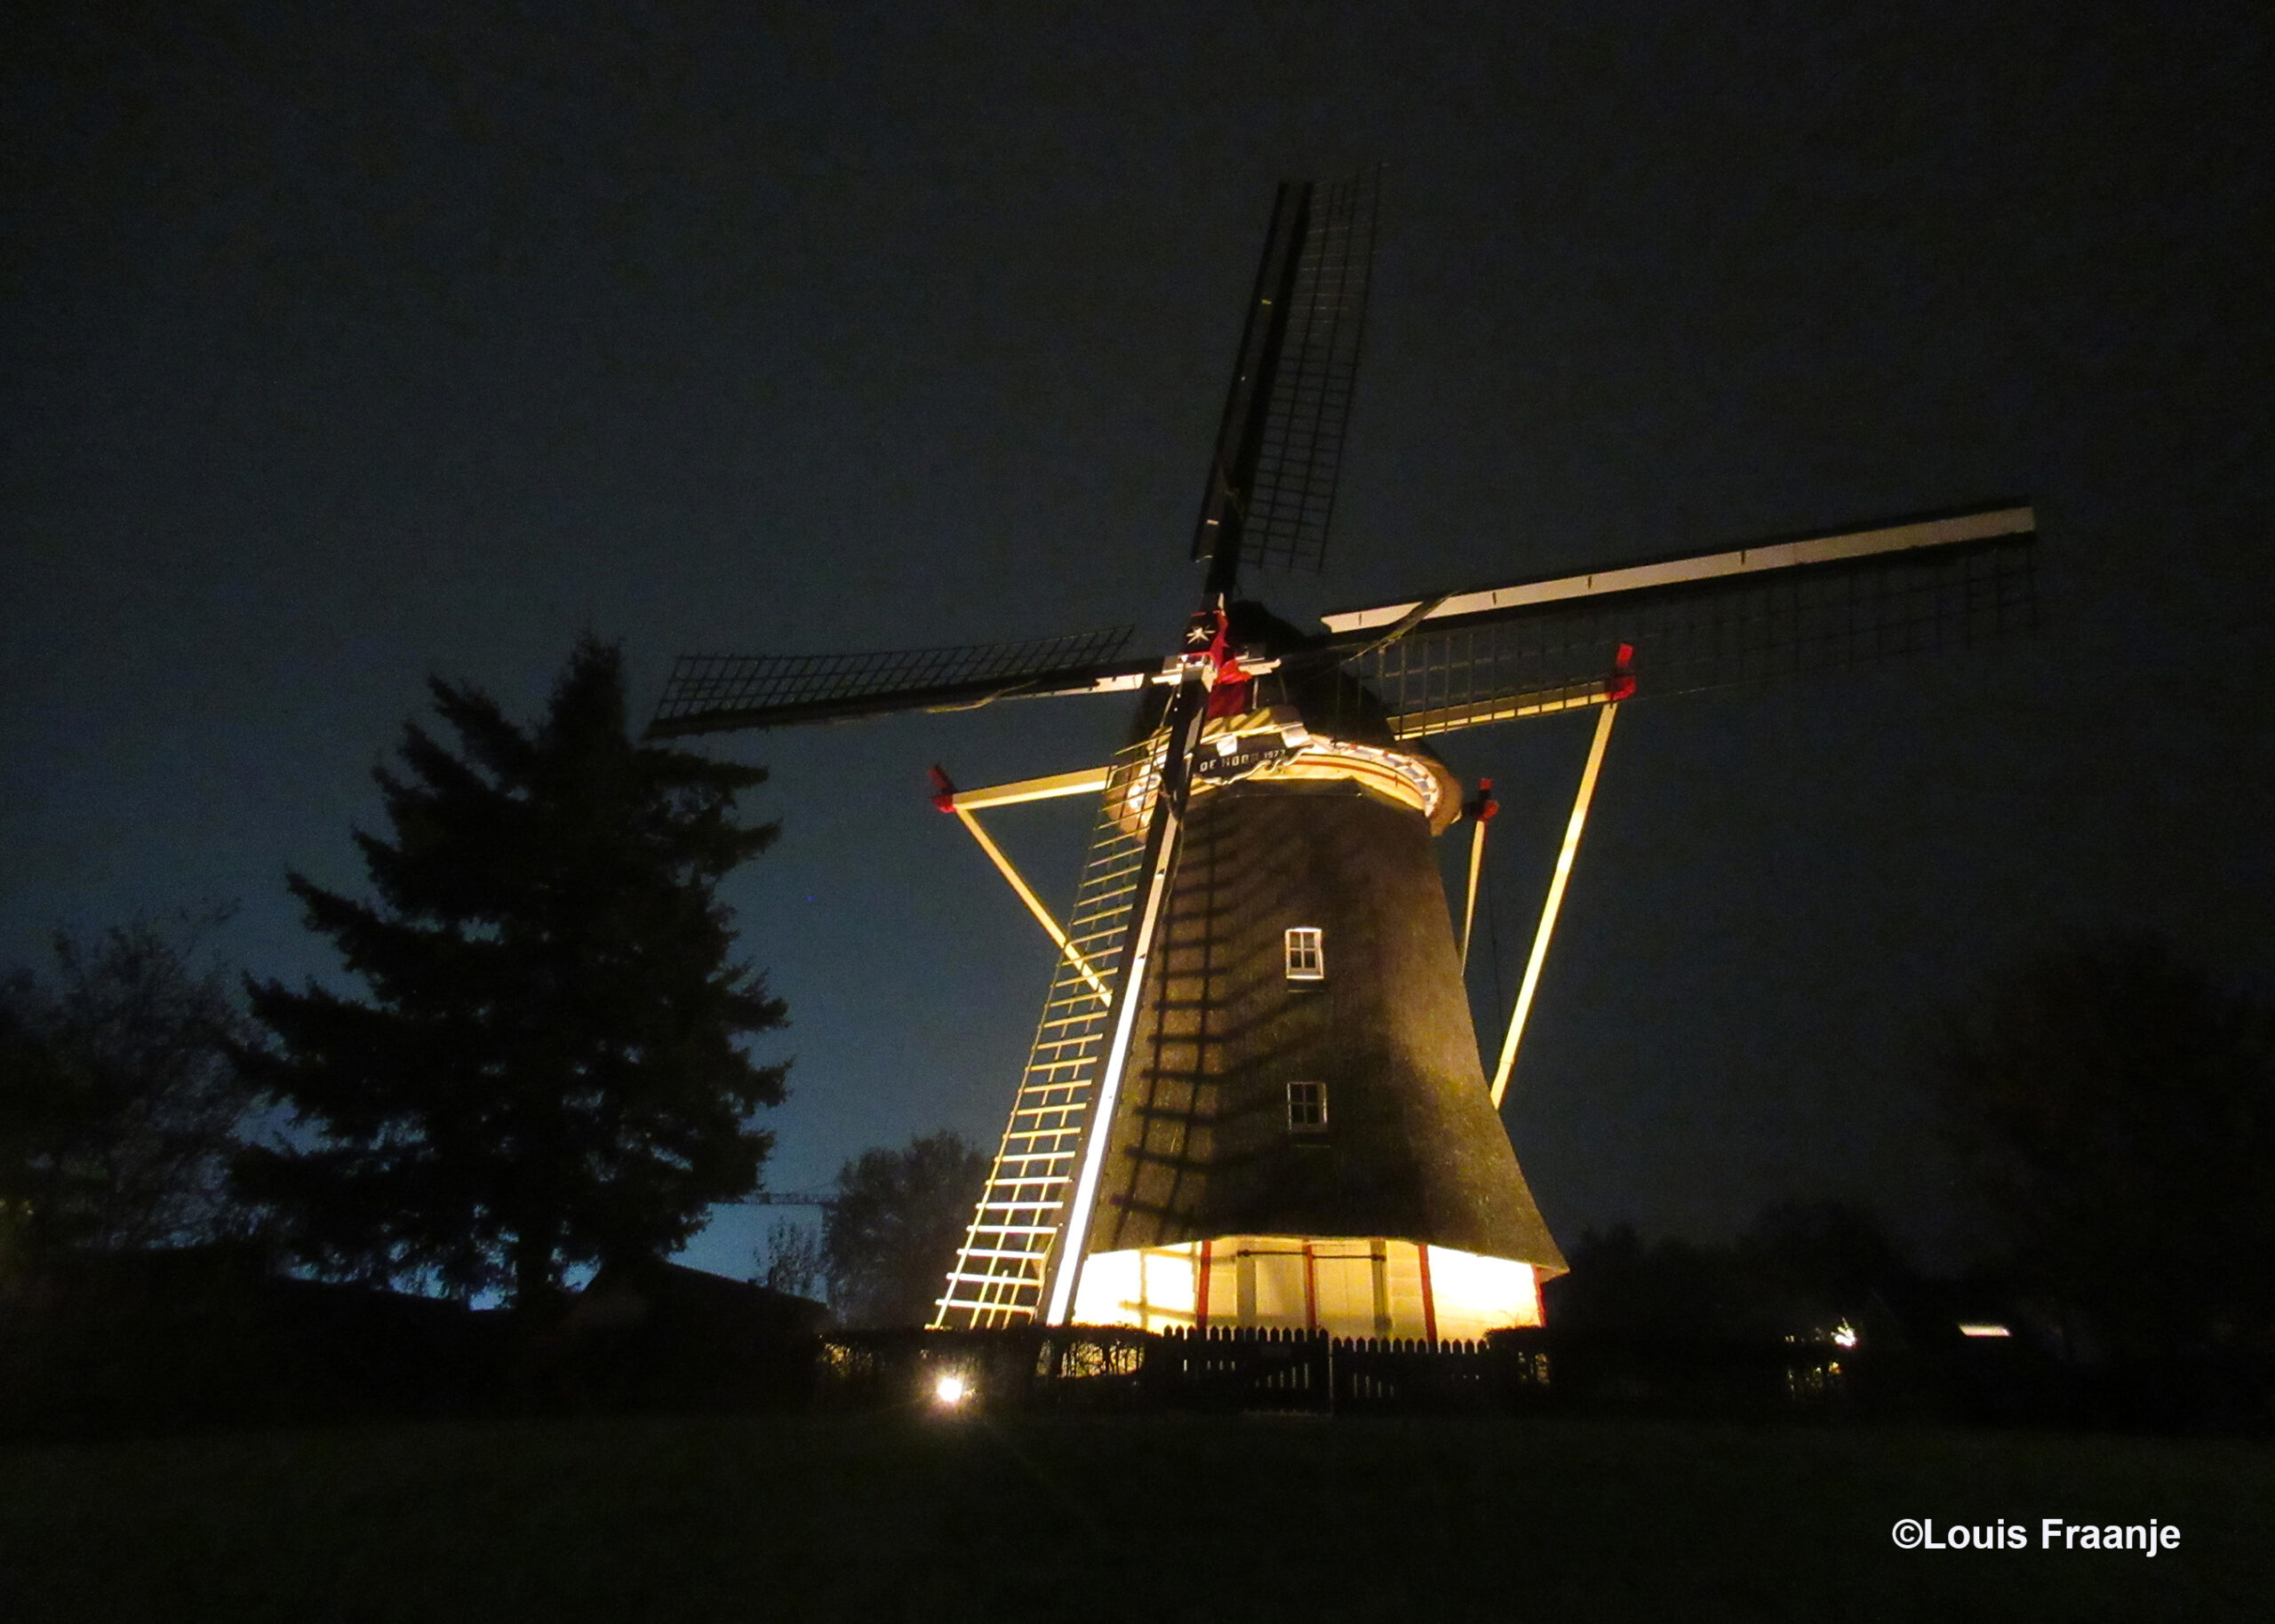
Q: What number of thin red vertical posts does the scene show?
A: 4